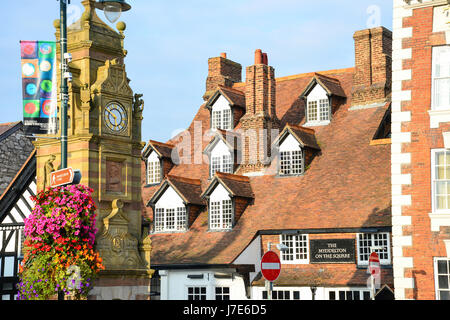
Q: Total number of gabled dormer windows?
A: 7